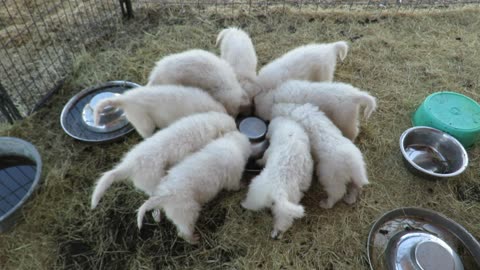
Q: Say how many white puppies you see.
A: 9